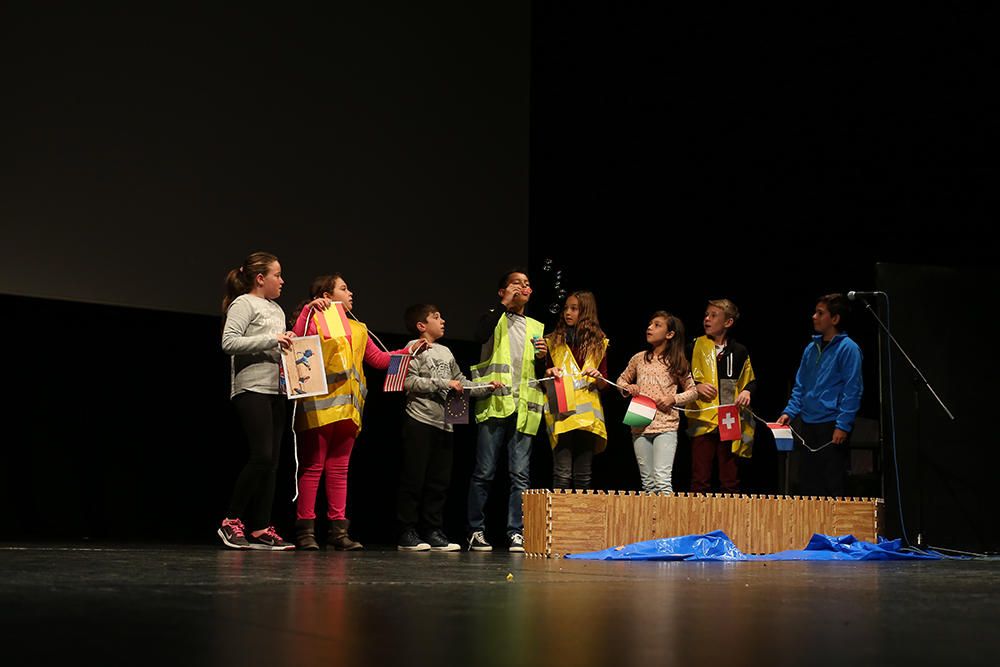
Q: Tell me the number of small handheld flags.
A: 7